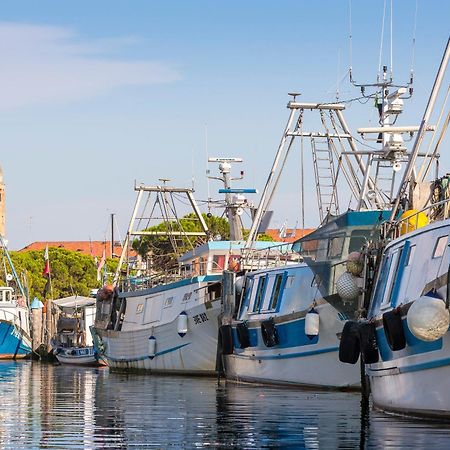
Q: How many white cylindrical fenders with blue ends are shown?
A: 3